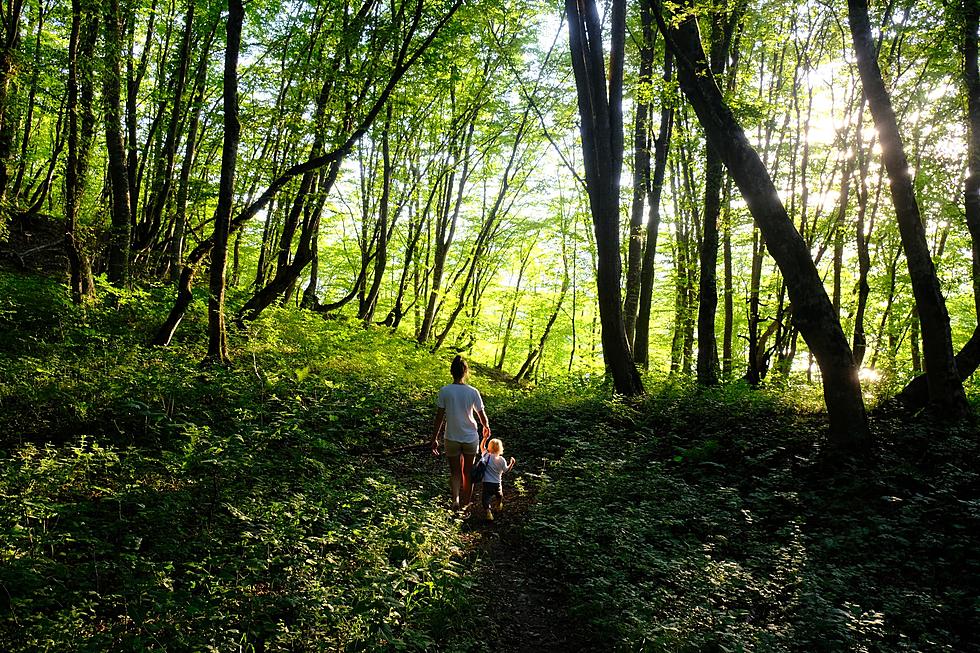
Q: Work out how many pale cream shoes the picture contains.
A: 2